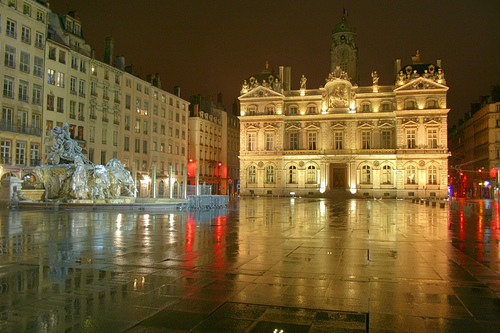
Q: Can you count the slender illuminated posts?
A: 5